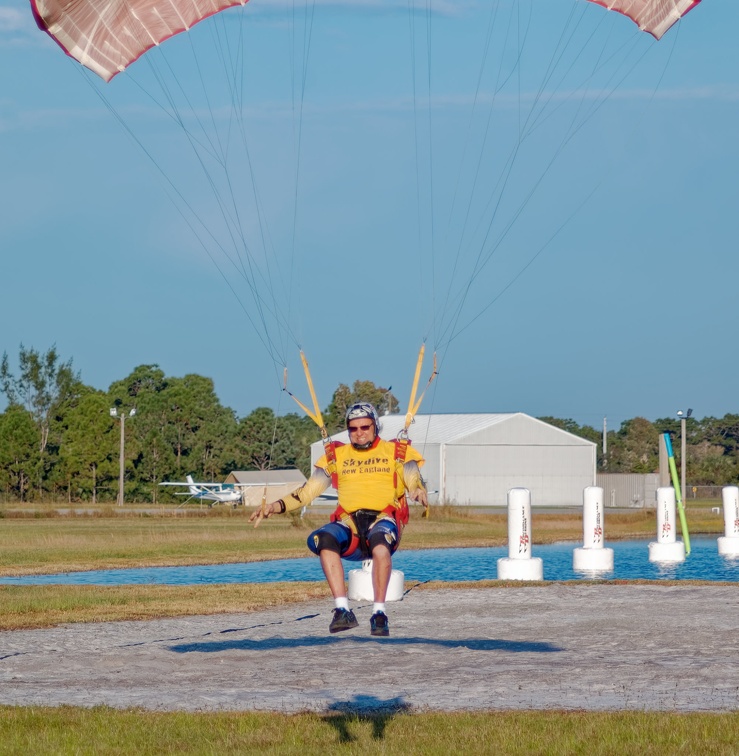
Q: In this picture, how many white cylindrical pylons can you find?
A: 5